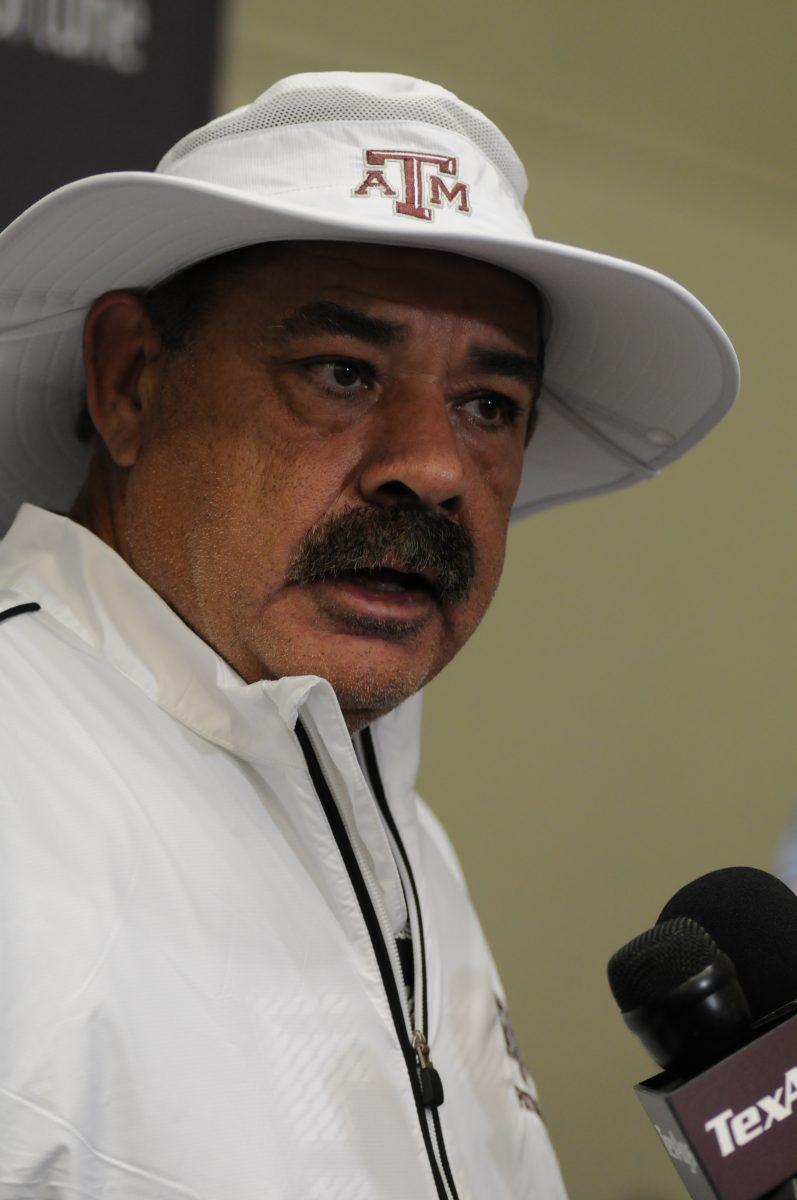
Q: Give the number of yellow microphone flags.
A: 0